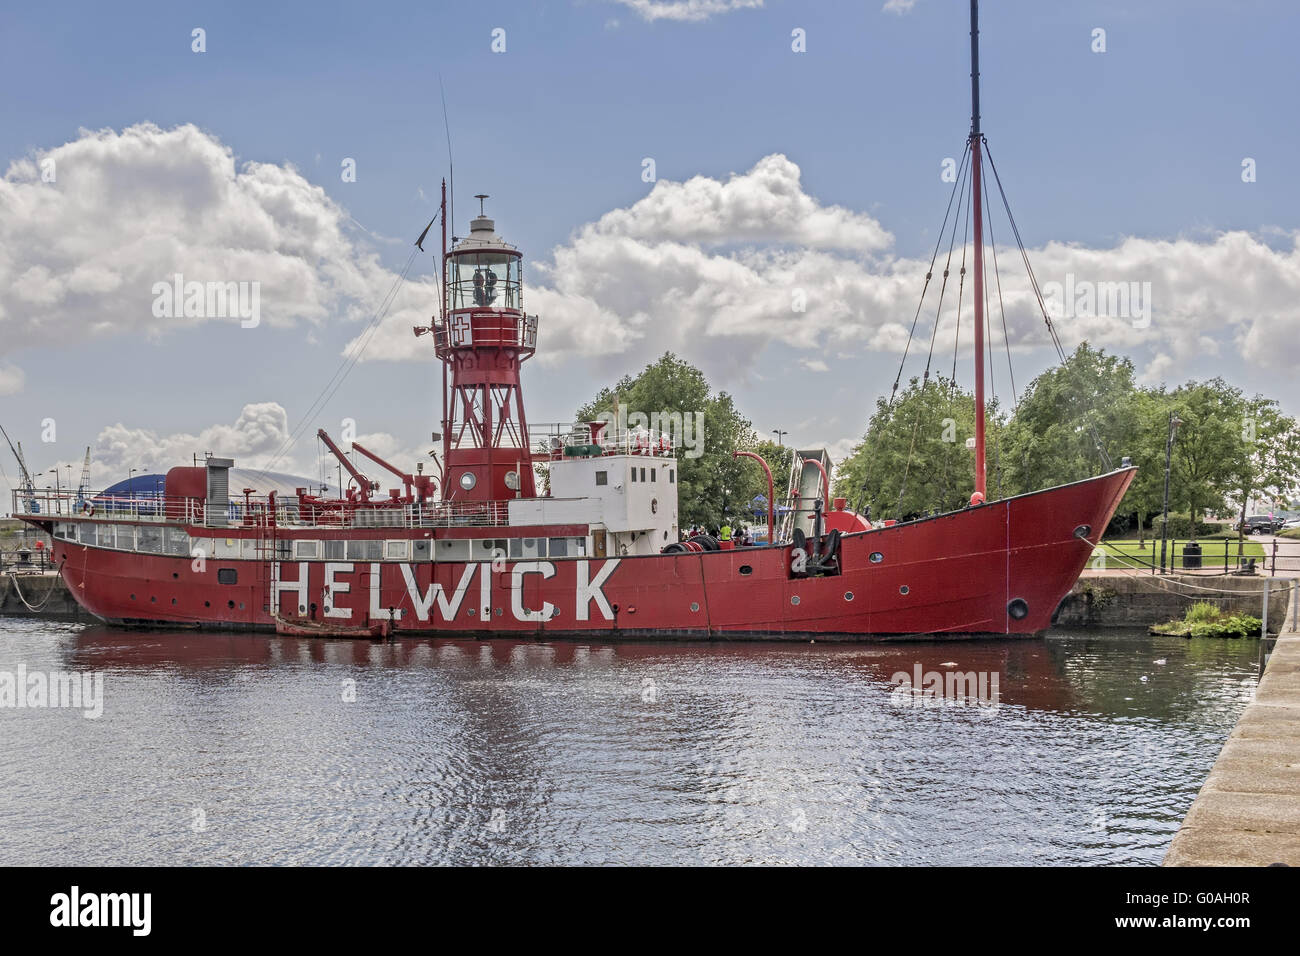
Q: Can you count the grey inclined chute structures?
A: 1